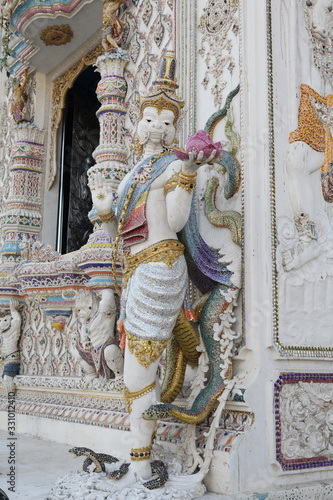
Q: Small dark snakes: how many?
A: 2